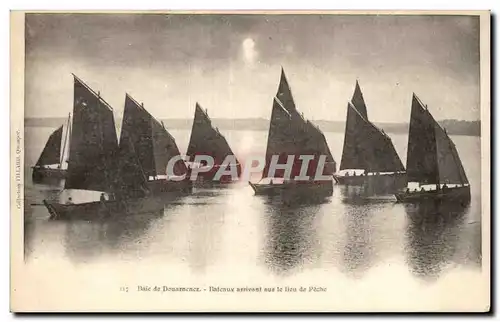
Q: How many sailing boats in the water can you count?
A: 7